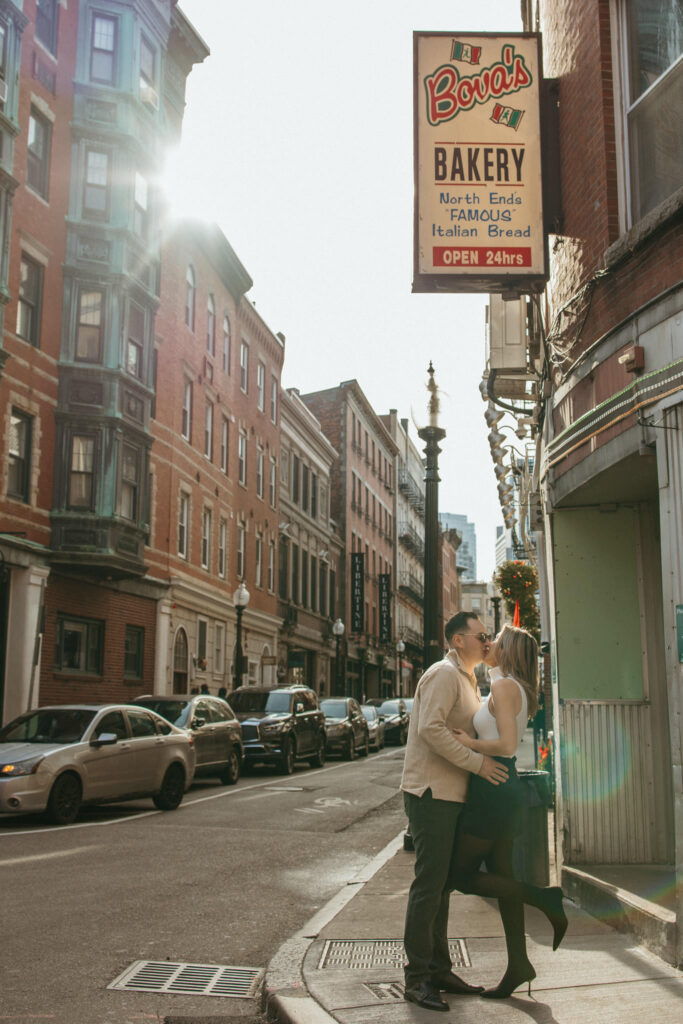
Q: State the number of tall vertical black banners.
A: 2